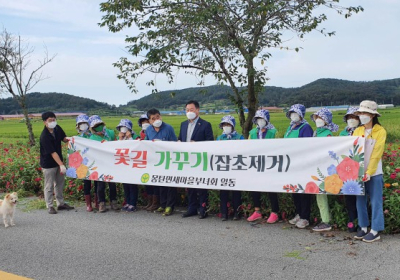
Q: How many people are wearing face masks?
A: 13